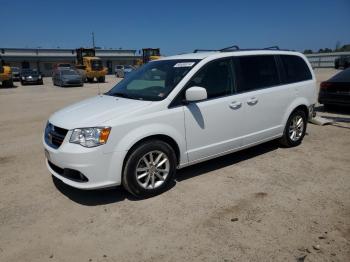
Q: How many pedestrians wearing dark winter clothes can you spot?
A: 0